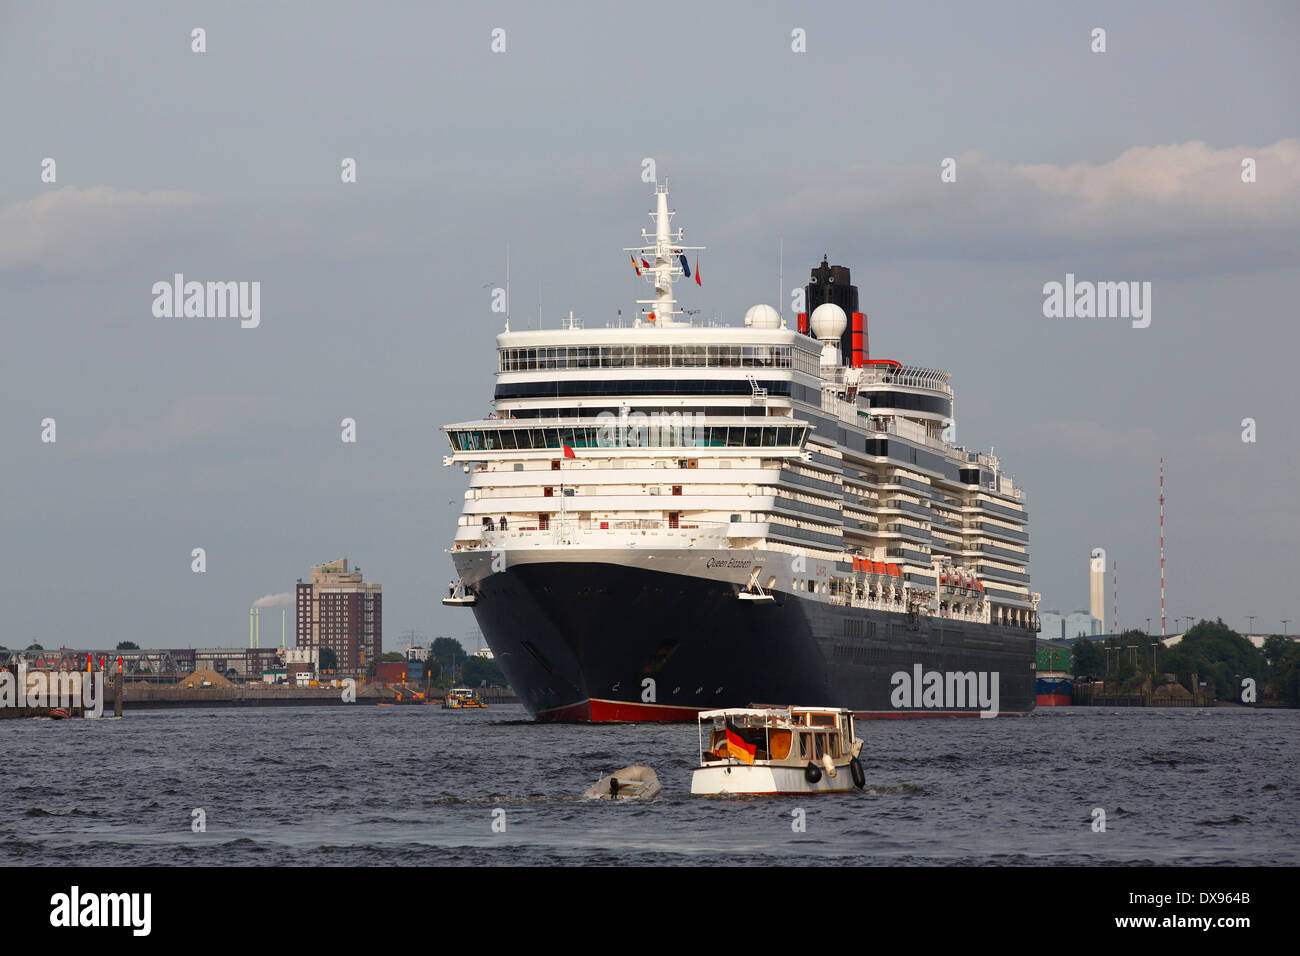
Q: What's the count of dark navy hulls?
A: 1